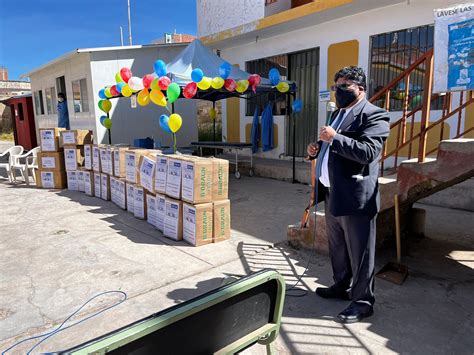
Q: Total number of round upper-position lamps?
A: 0